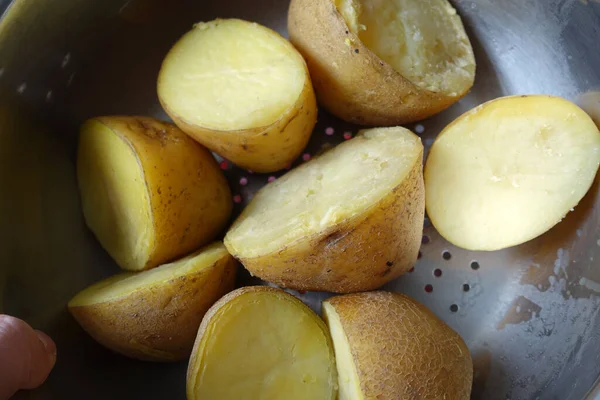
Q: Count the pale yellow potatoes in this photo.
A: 8